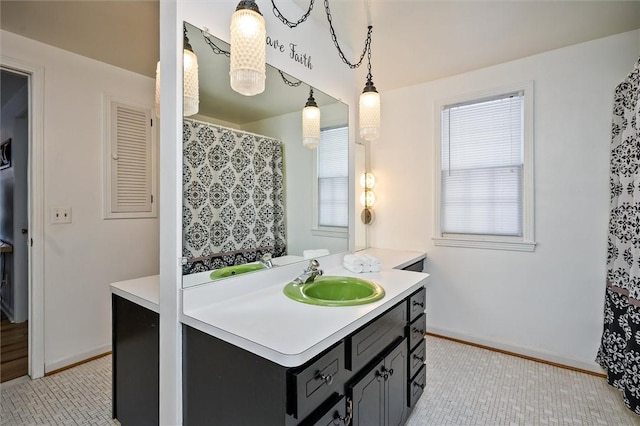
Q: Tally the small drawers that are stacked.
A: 4